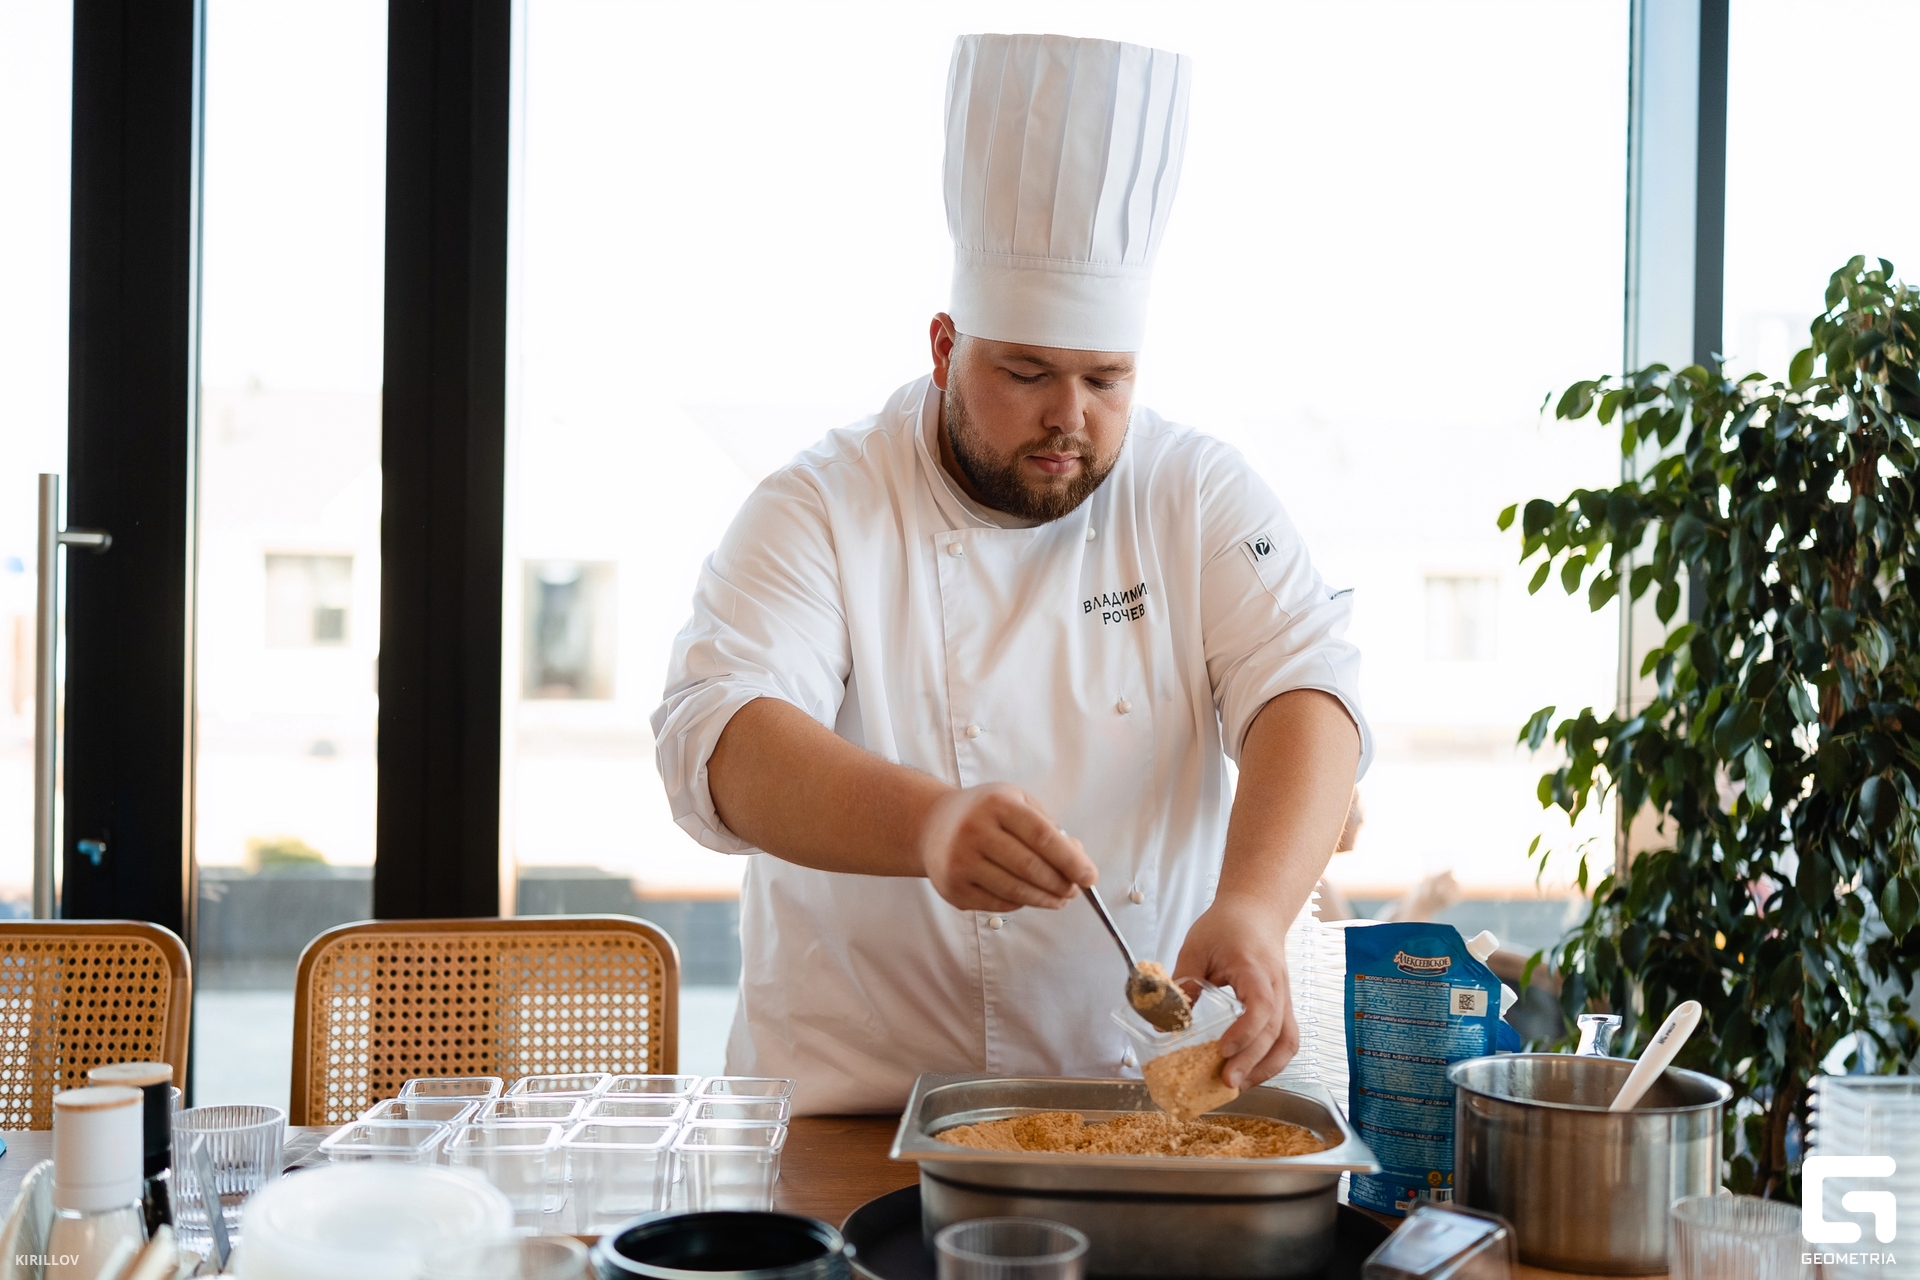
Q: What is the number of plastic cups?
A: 13